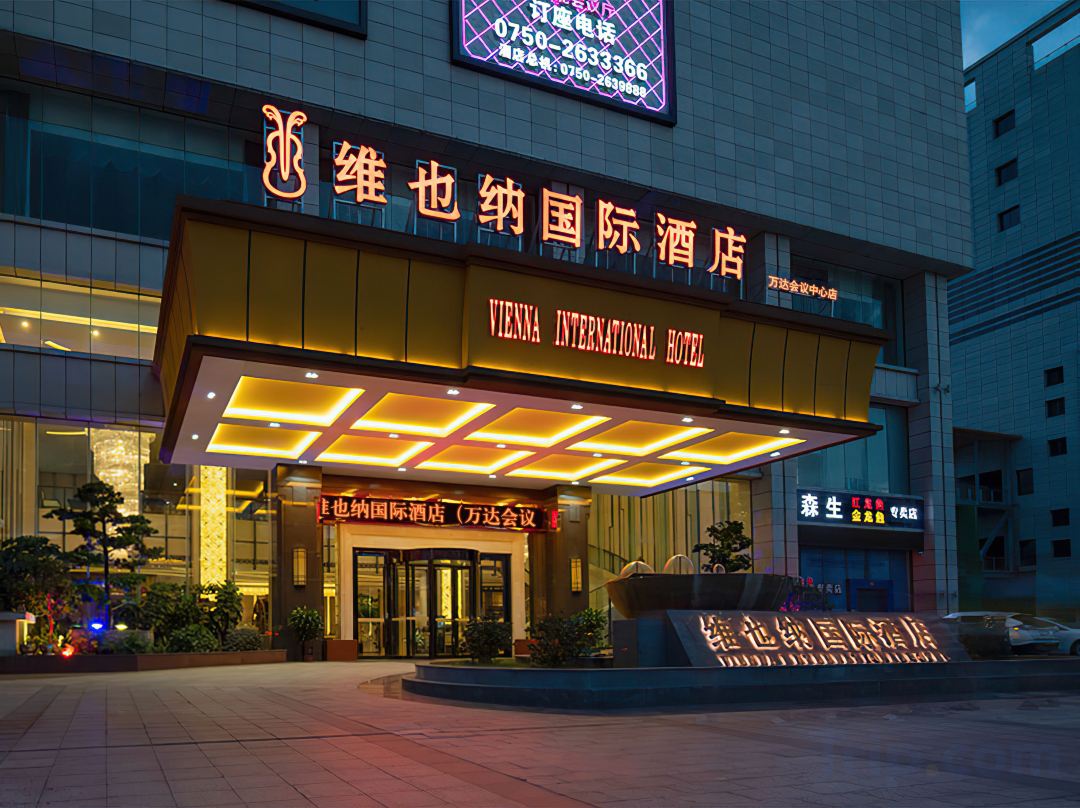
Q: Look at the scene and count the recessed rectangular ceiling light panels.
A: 10